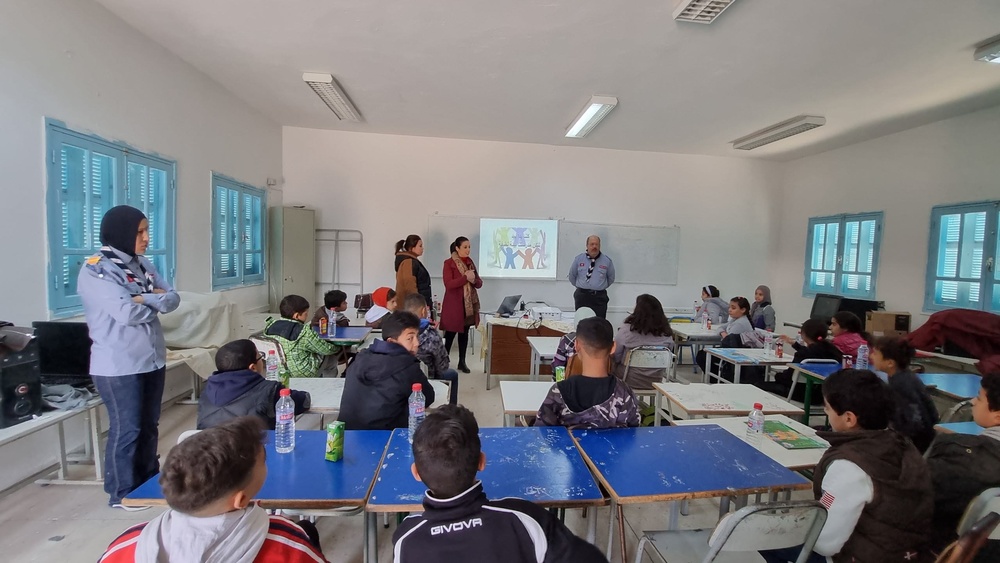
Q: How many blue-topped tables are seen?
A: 7